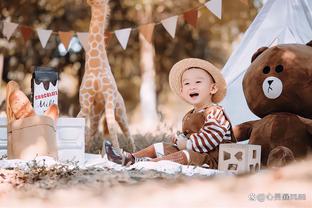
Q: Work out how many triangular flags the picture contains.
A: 11